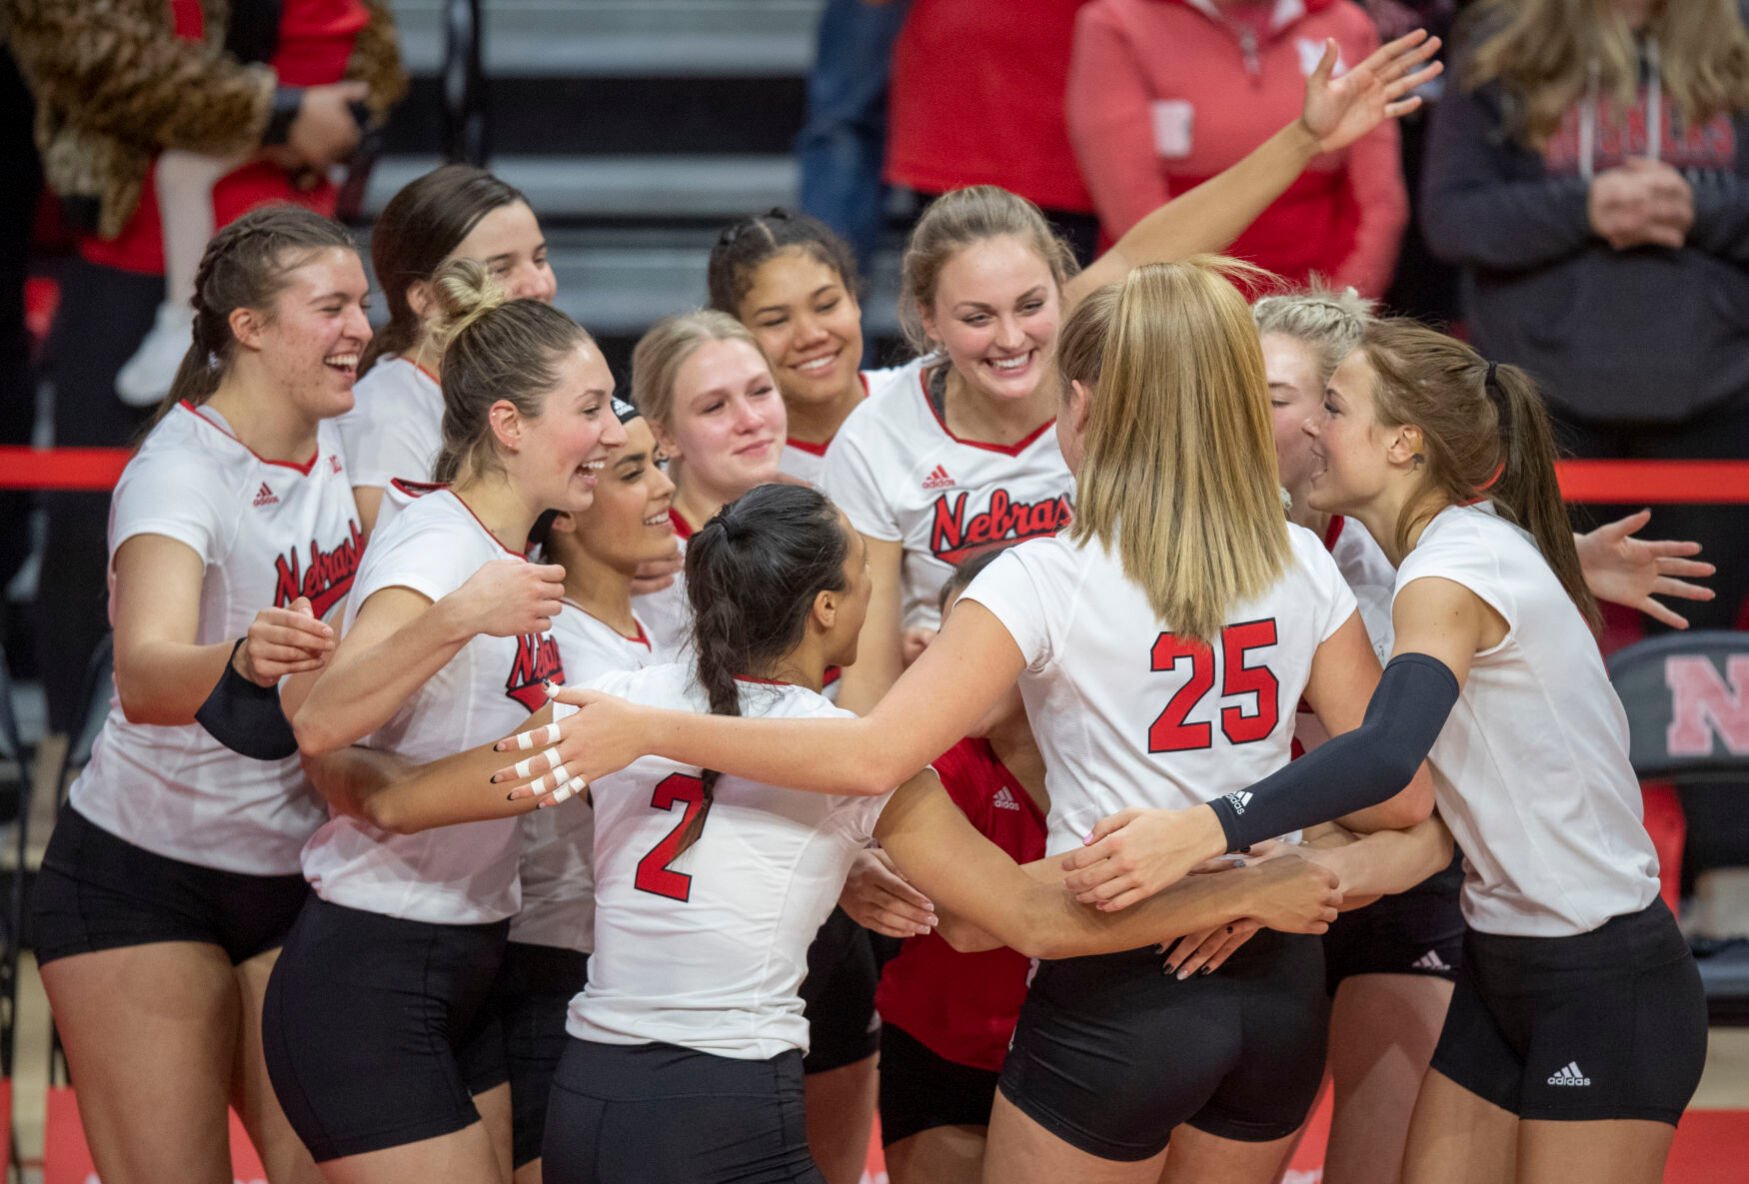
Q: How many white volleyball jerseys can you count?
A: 11